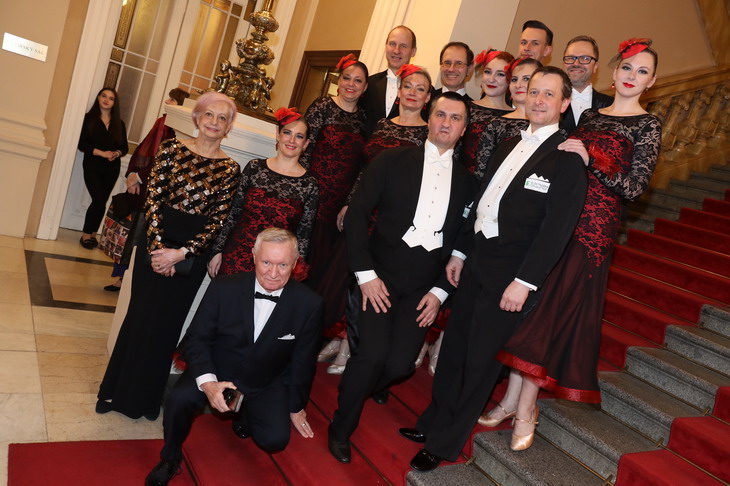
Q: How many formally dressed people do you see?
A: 14